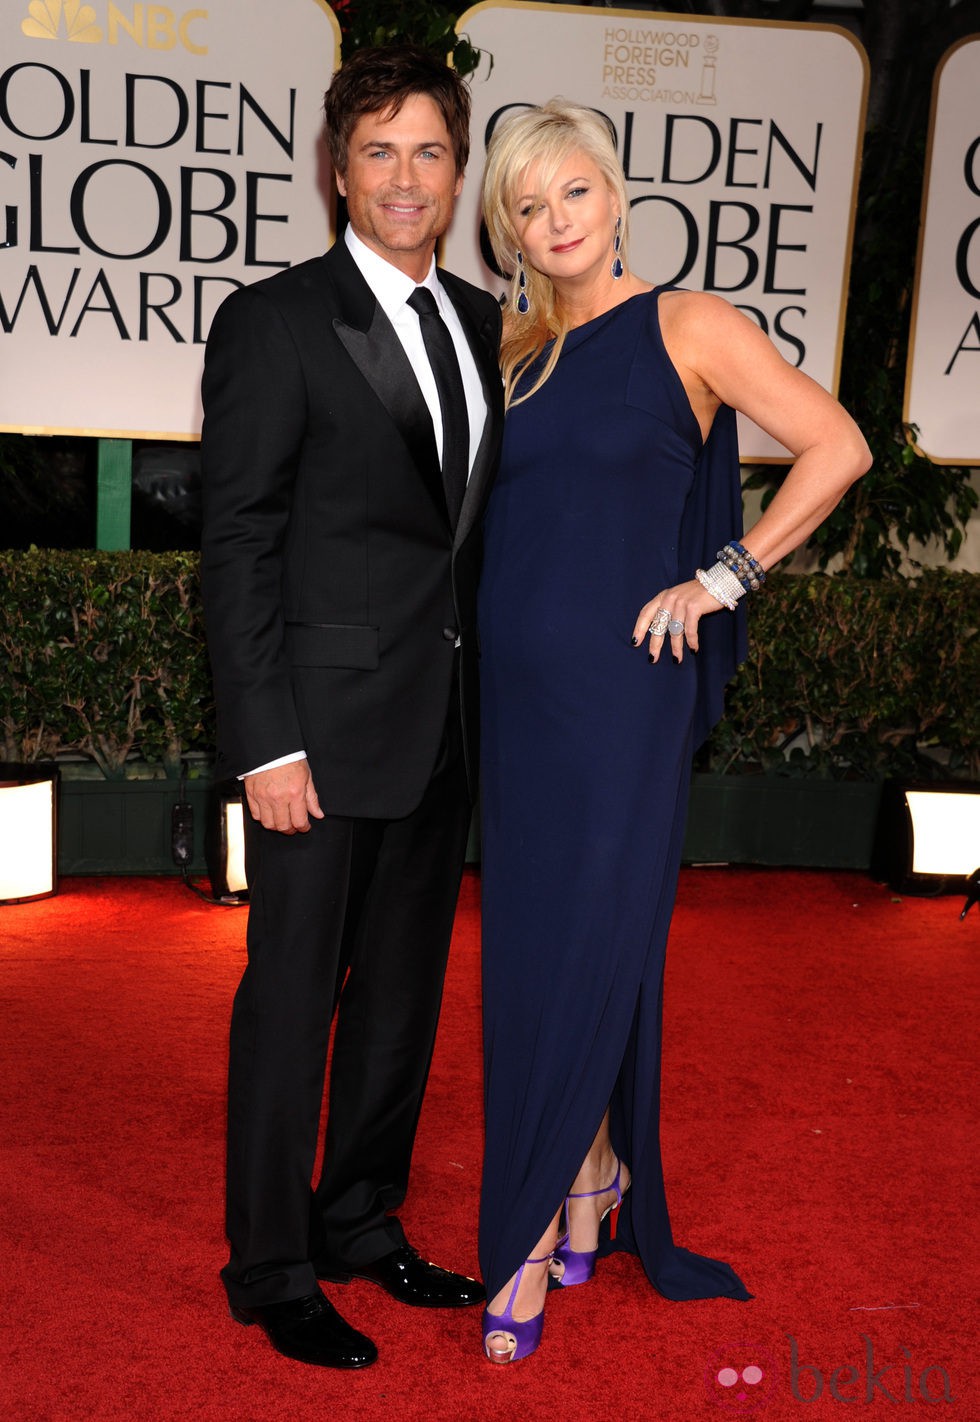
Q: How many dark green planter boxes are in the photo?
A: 2